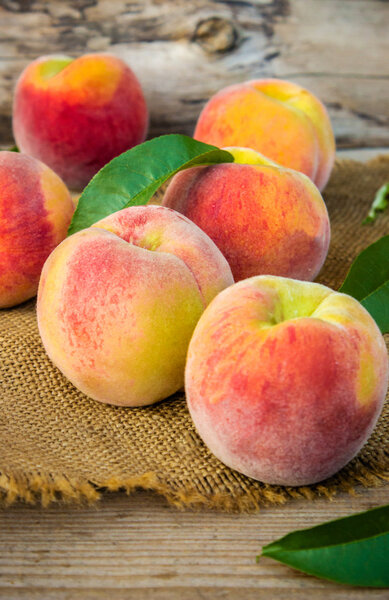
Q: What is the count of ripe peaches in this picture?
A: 6